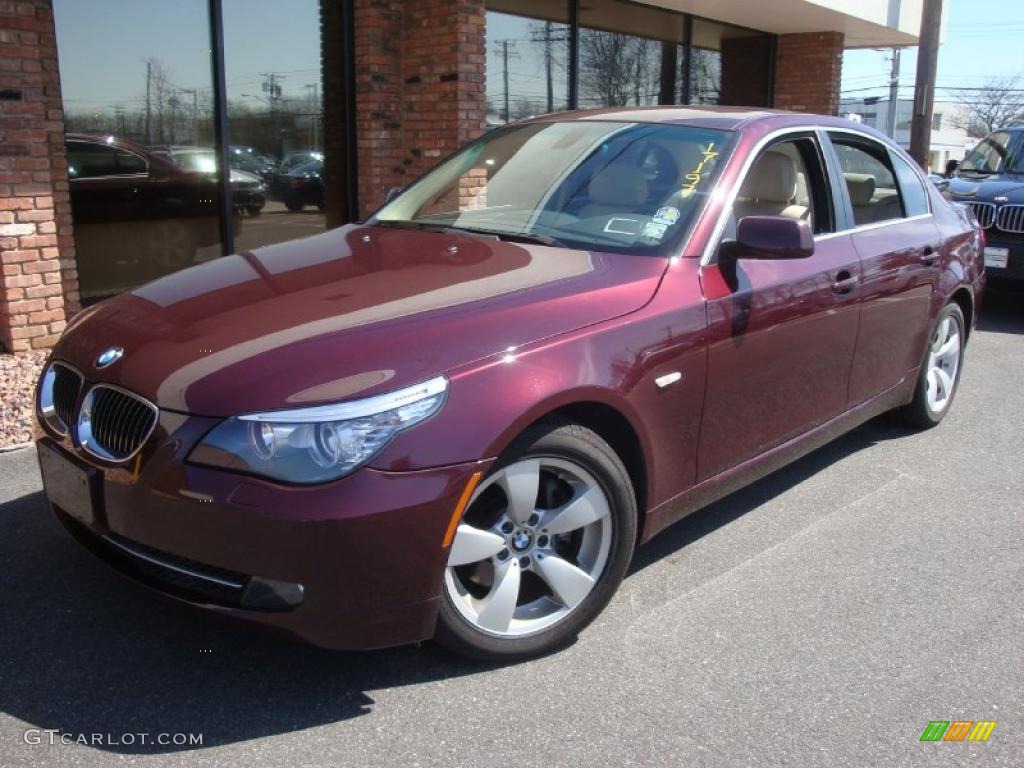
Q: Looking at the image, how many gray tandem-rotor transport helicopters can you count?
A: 0